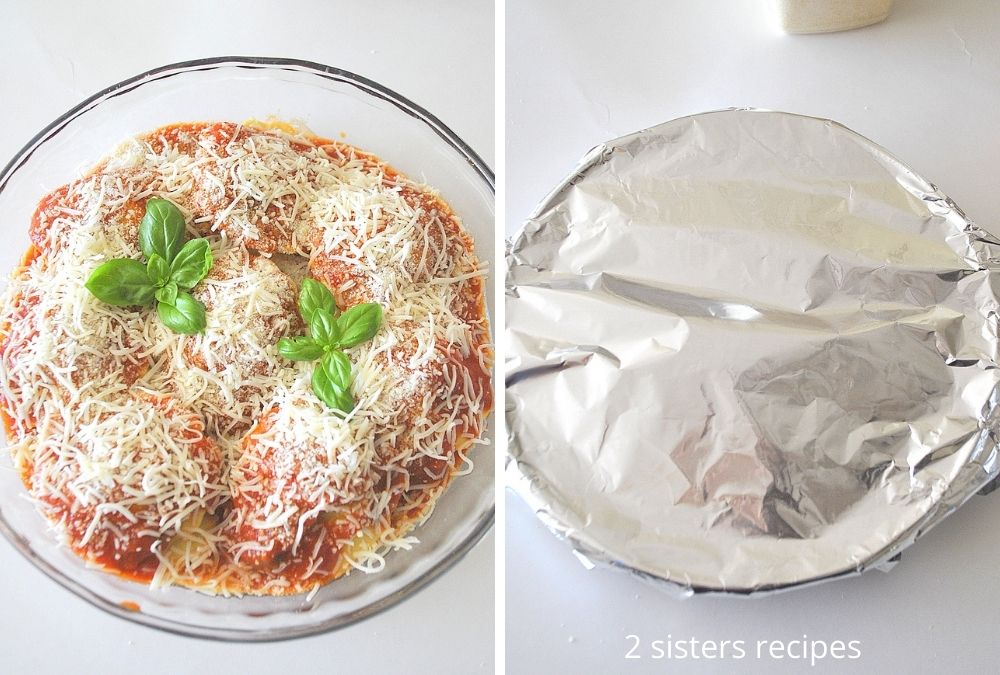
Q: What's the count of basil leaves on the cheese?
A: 12